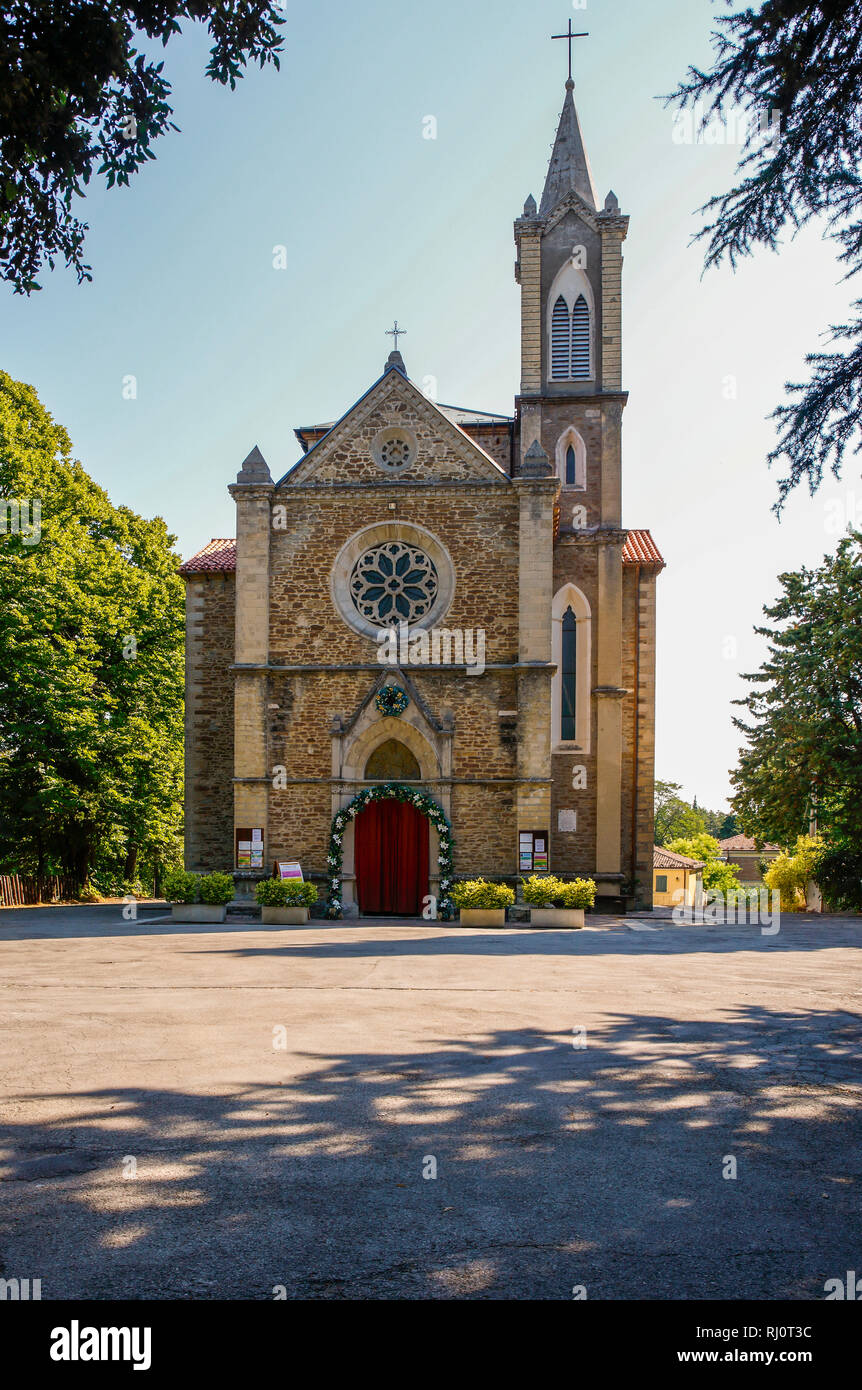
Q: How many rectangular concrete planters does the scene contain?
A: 4